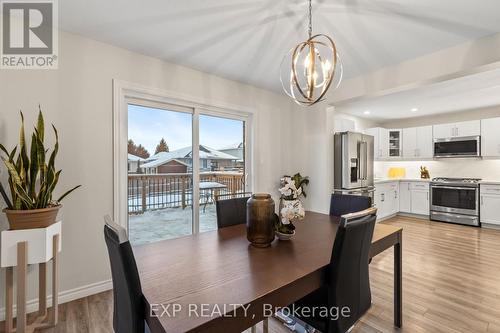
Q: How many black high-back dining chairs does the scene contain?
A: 4